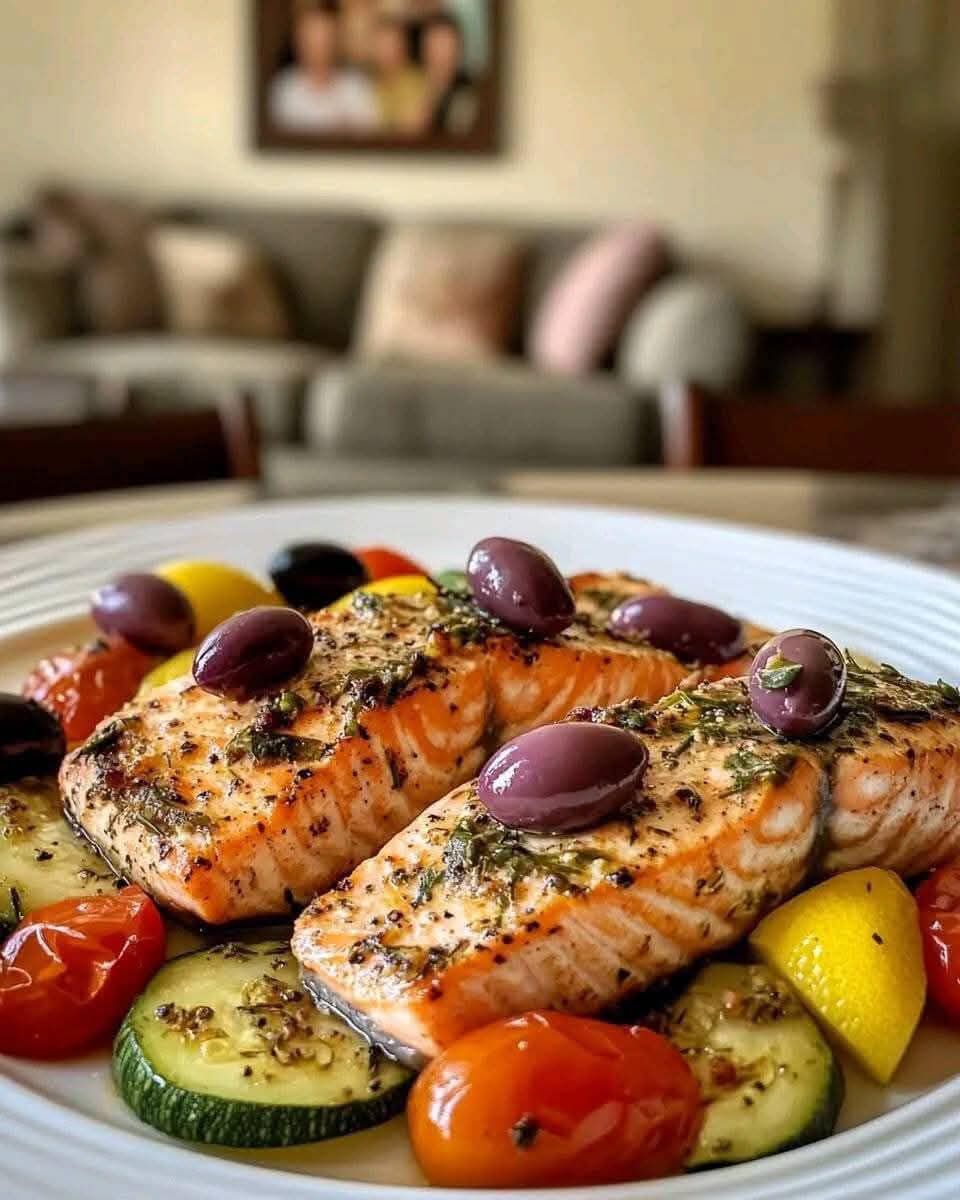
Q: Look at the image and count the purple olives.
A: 6